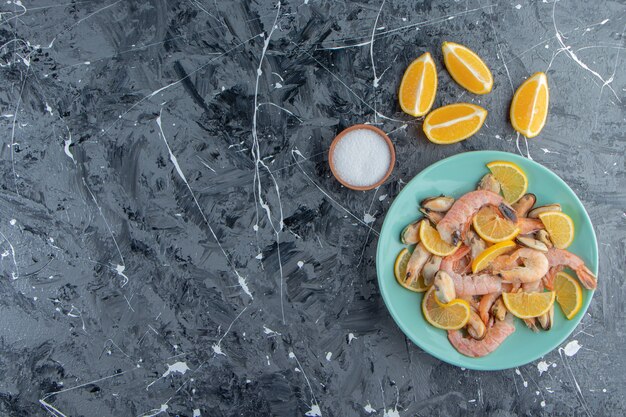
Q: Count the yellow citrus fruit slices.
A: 13